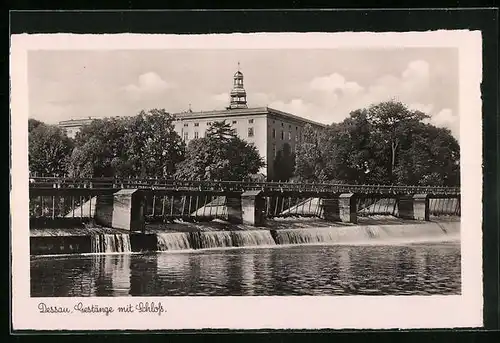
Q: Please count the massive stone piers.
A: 4